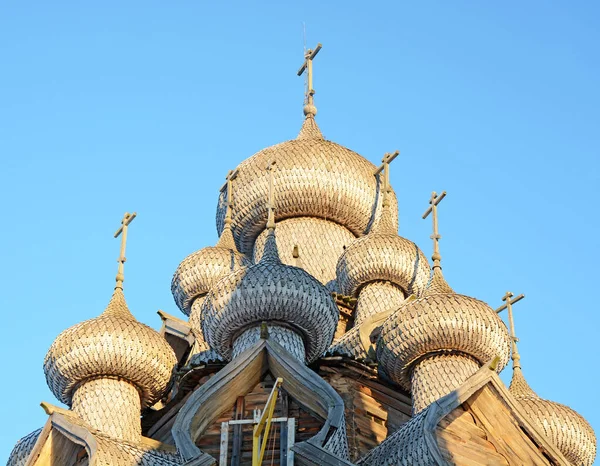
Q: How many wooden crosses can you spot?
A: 7